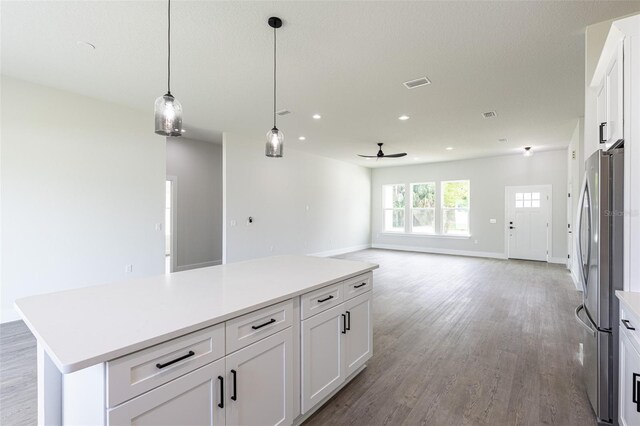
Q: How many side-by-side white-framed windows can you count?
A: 3